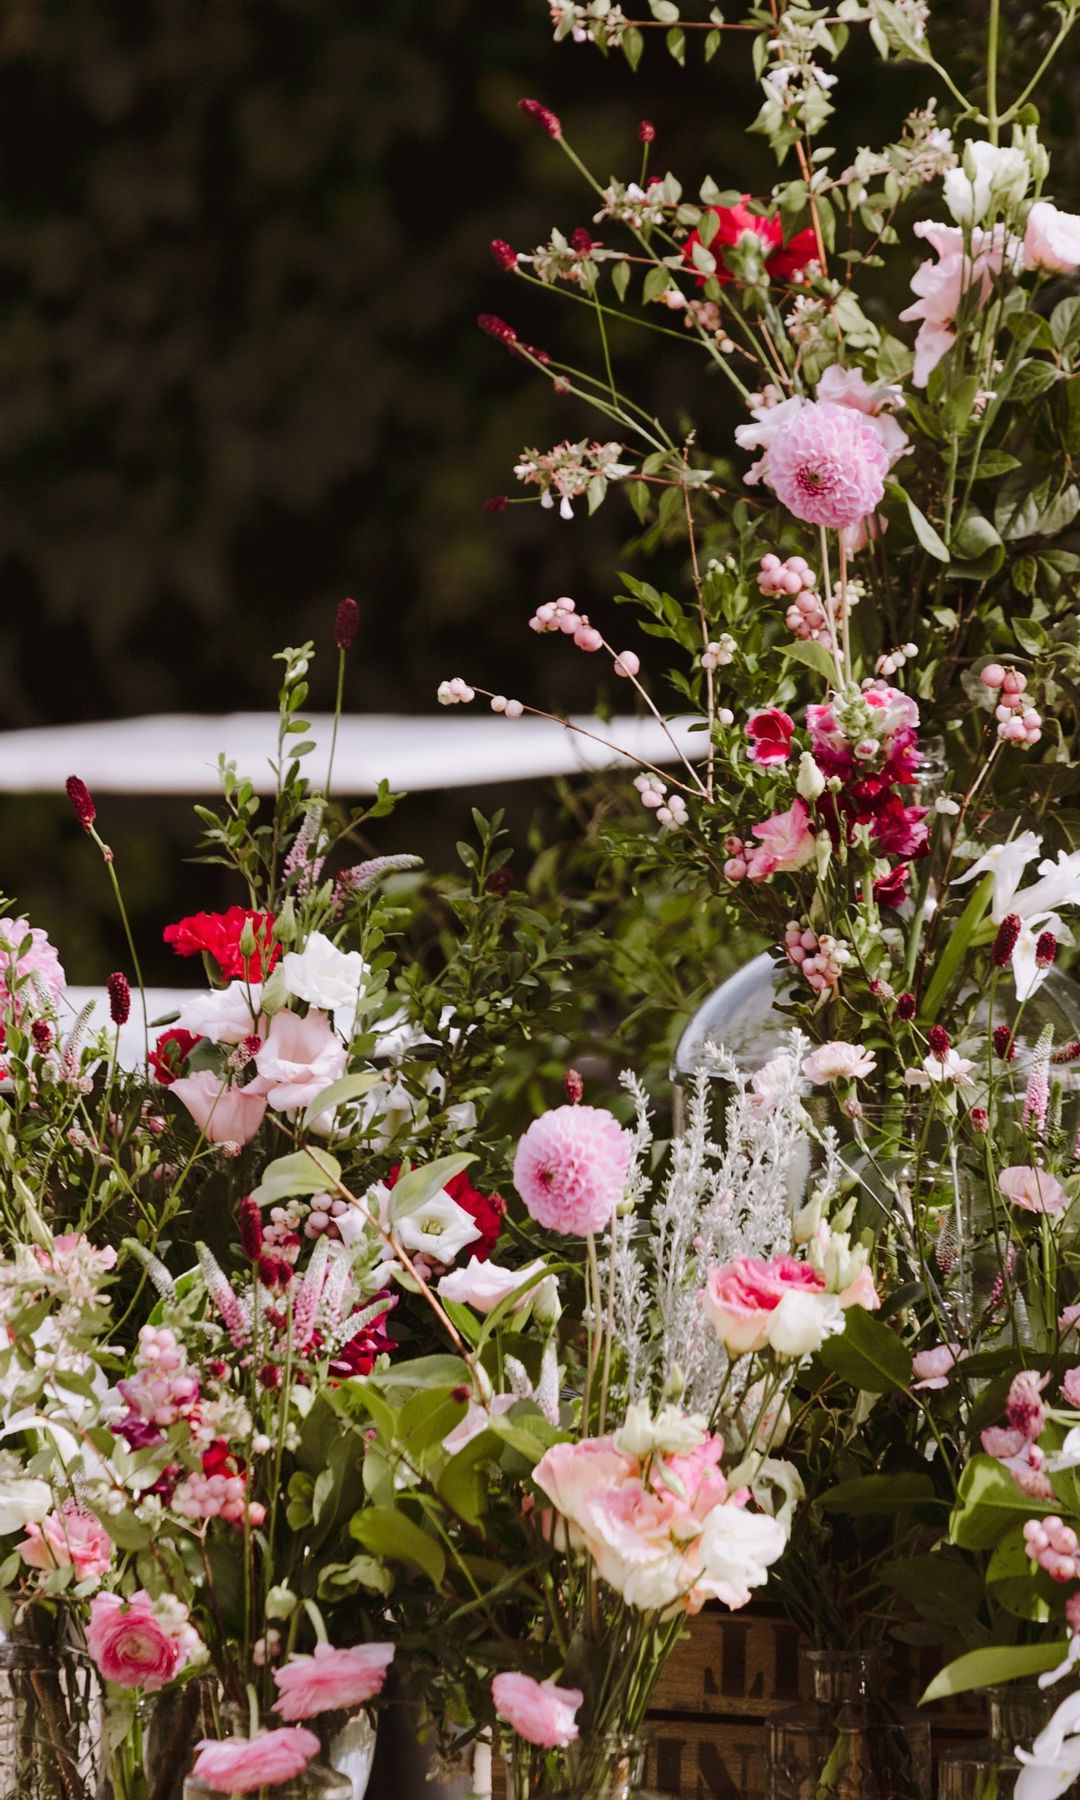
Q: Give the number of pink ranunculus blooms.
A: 4